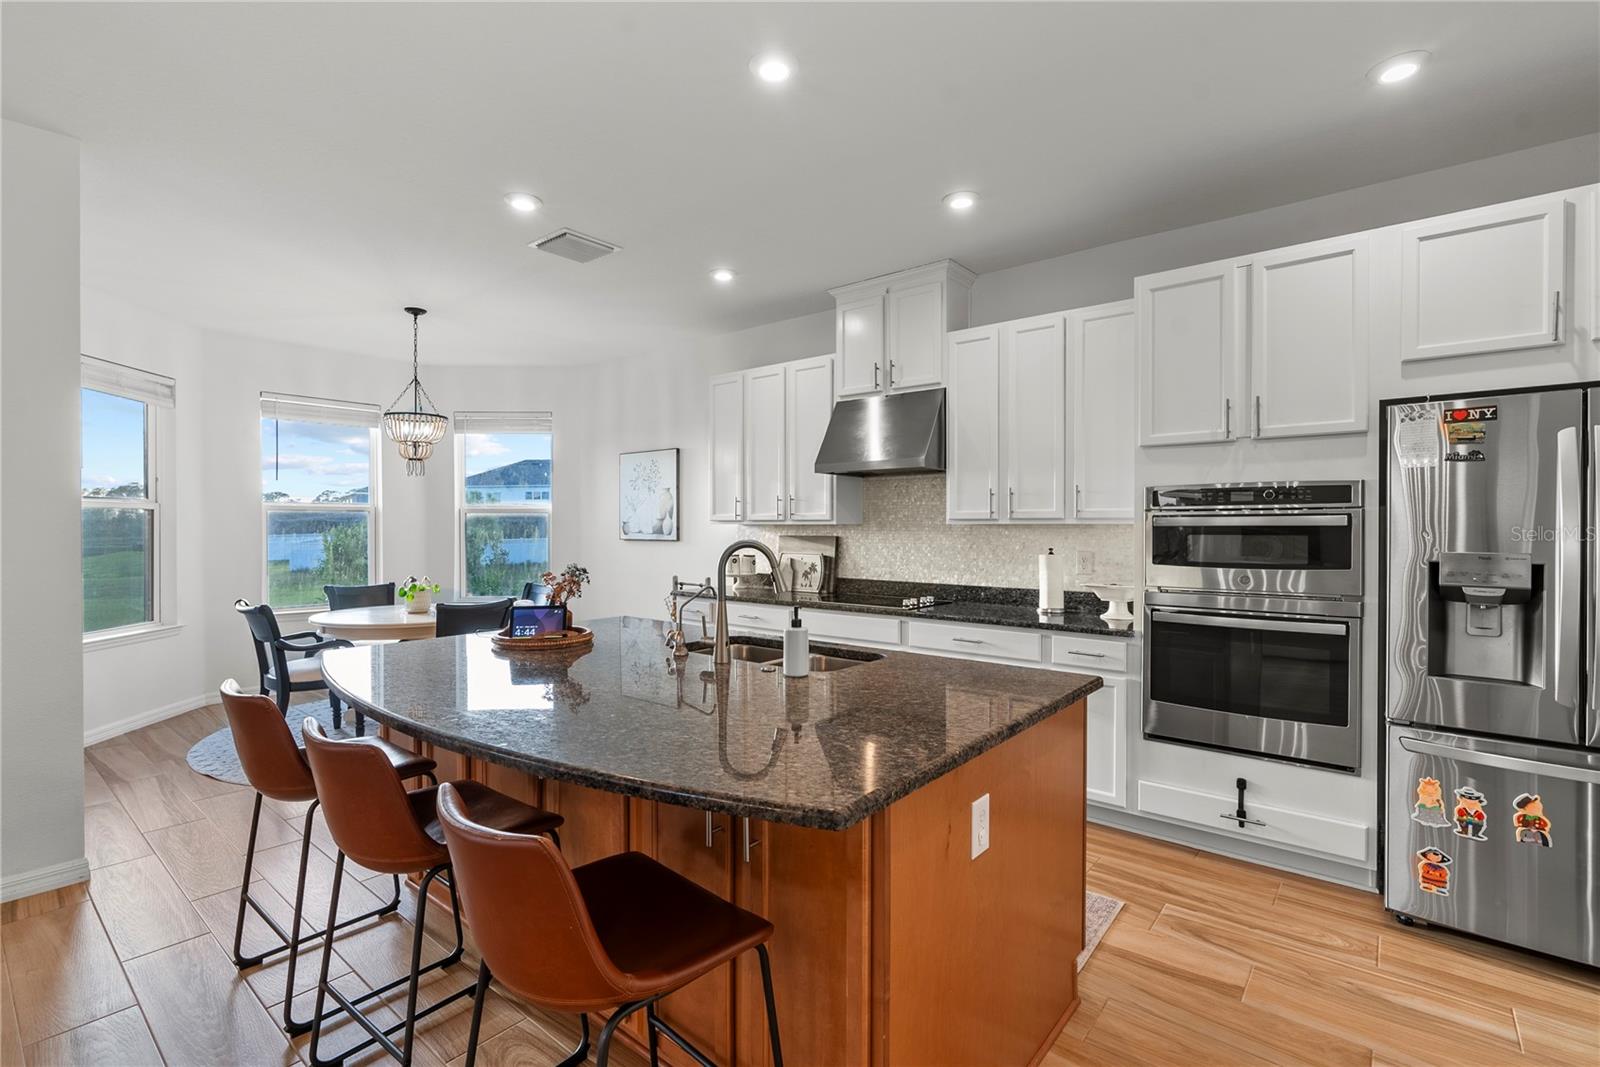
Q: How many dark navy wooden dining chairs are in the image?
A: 4